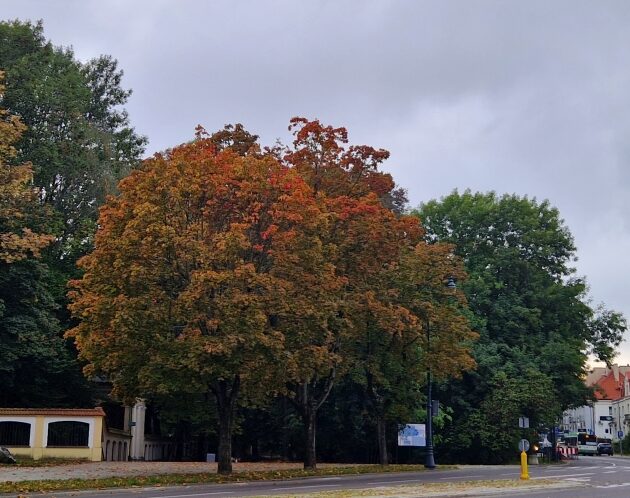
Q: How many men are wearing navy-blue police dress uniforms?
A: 0